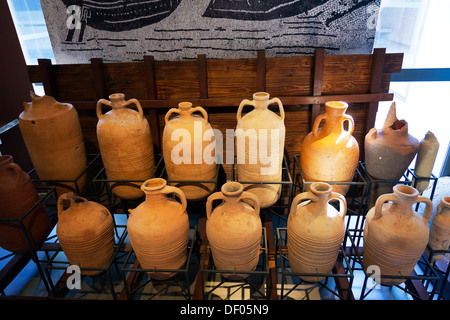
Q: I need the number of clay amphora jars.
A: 14